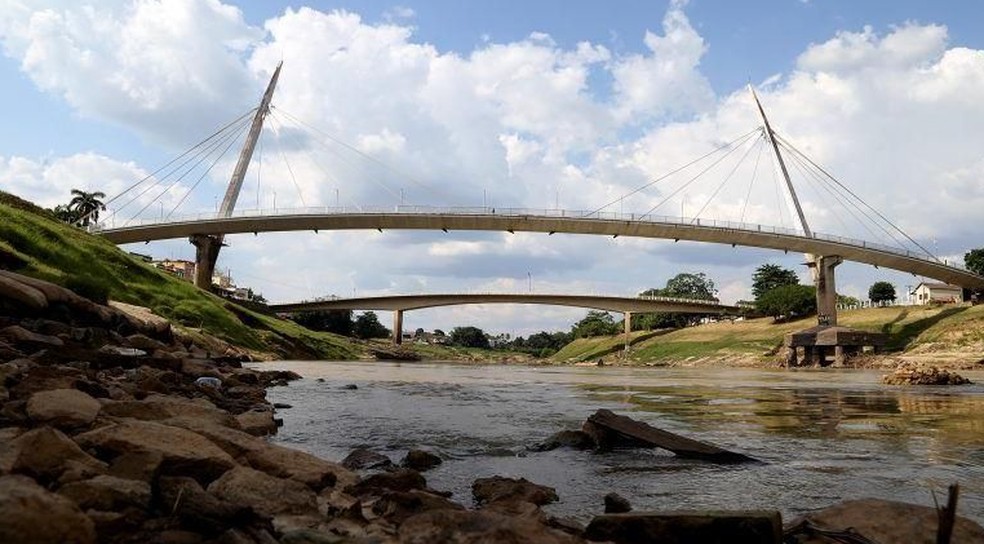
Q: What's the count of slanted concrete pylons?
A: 2